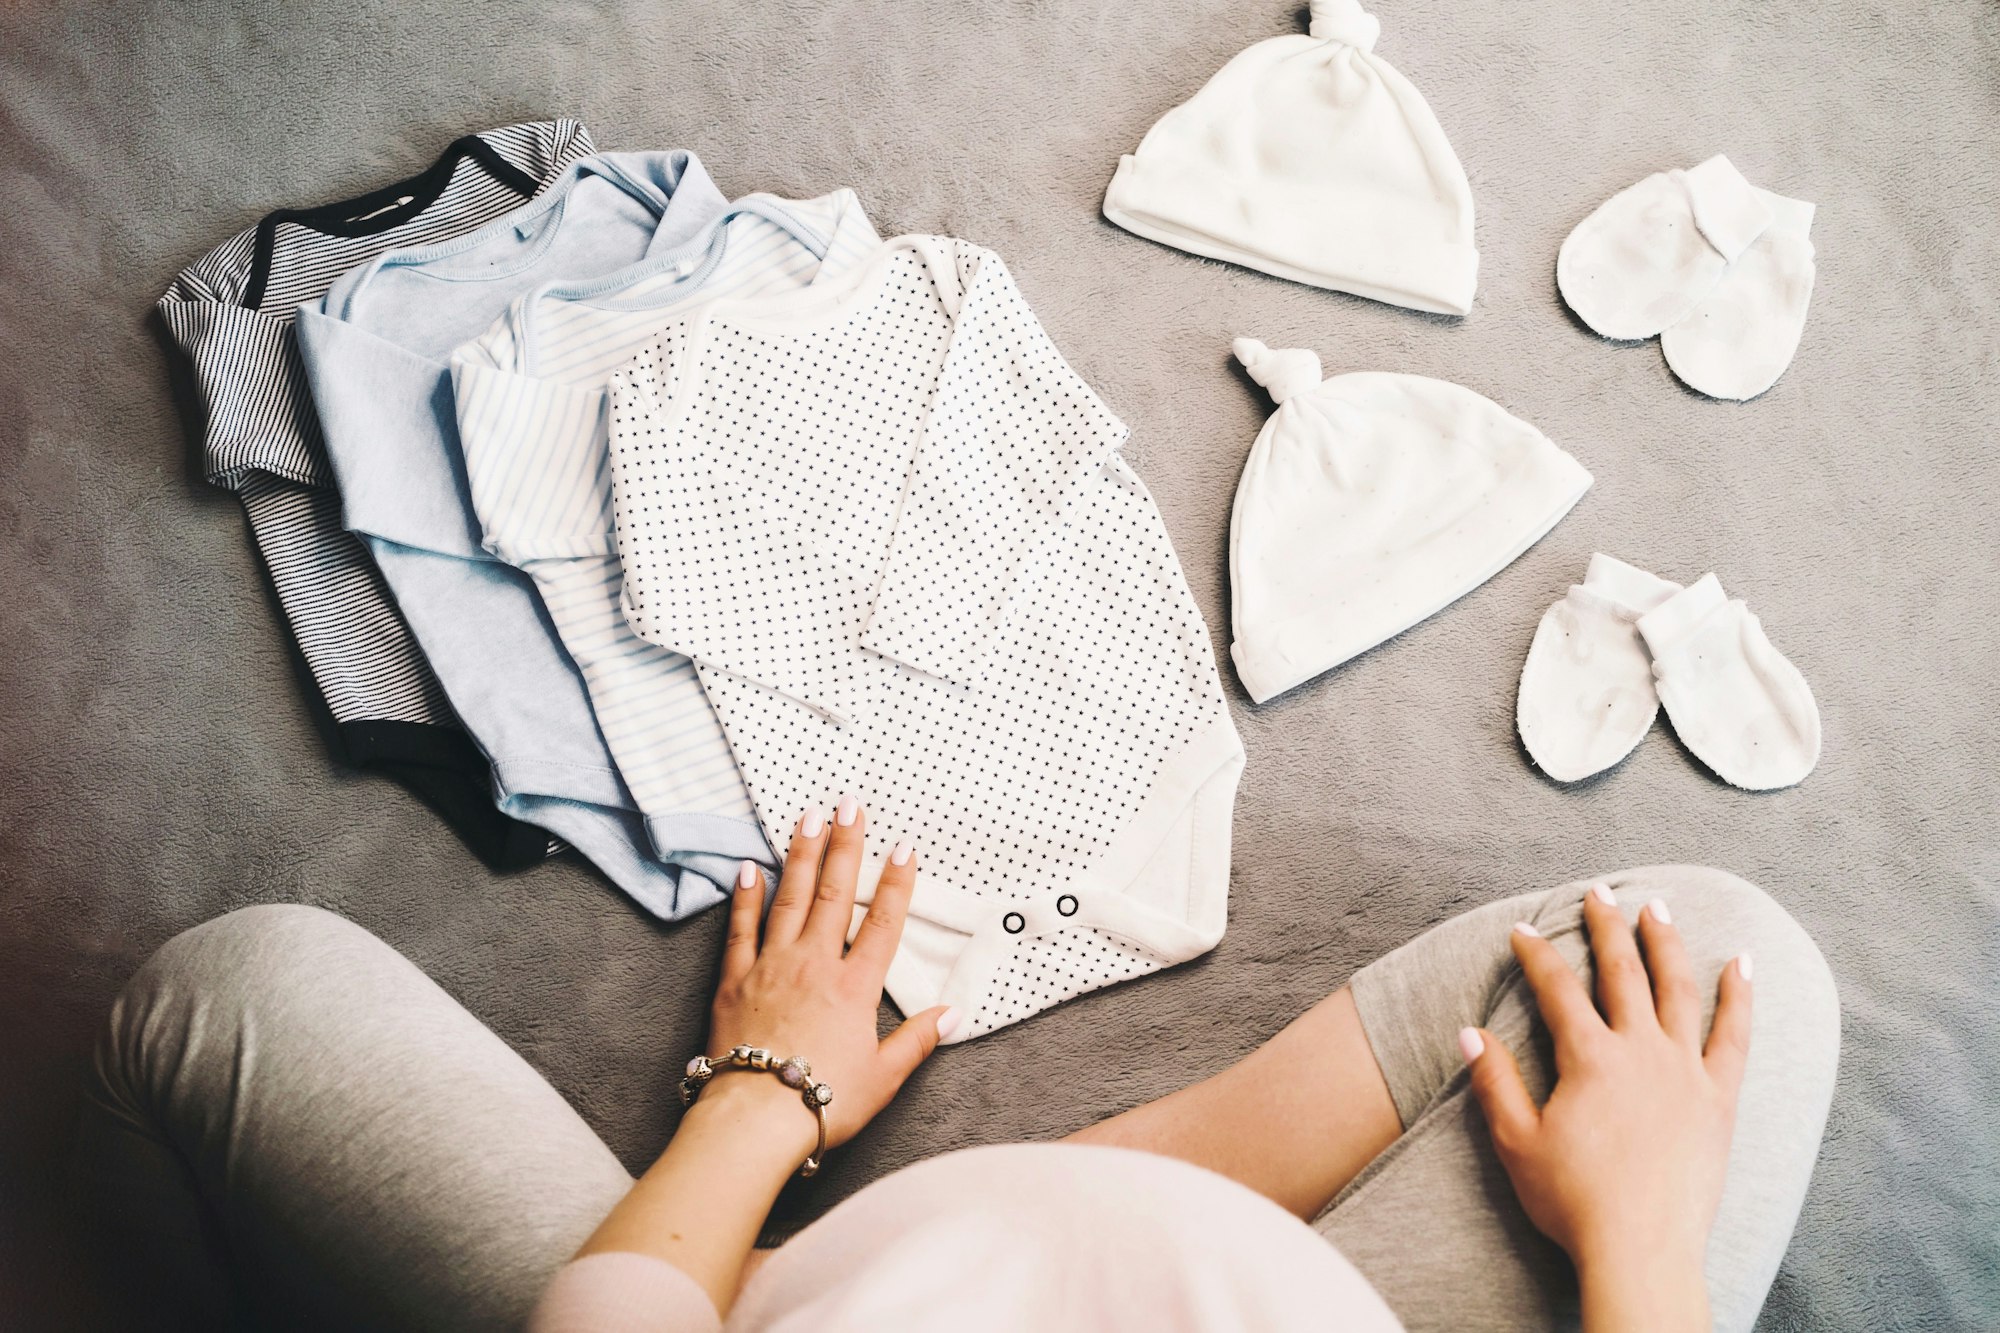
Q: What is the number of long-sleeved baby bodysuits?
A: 4